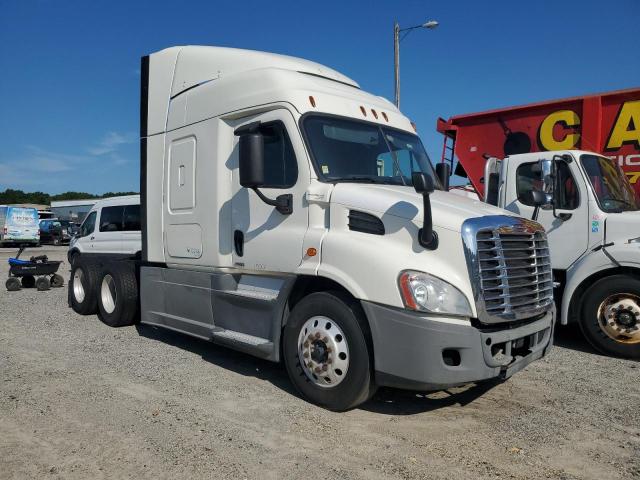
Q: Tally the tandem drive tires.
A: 2